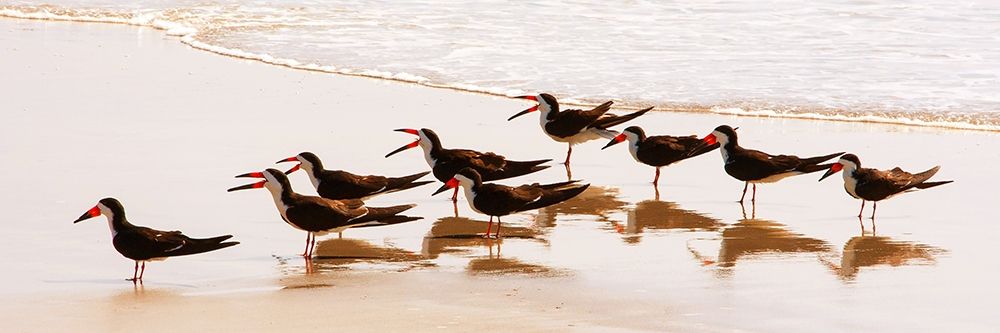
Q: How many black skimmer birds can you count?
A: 9